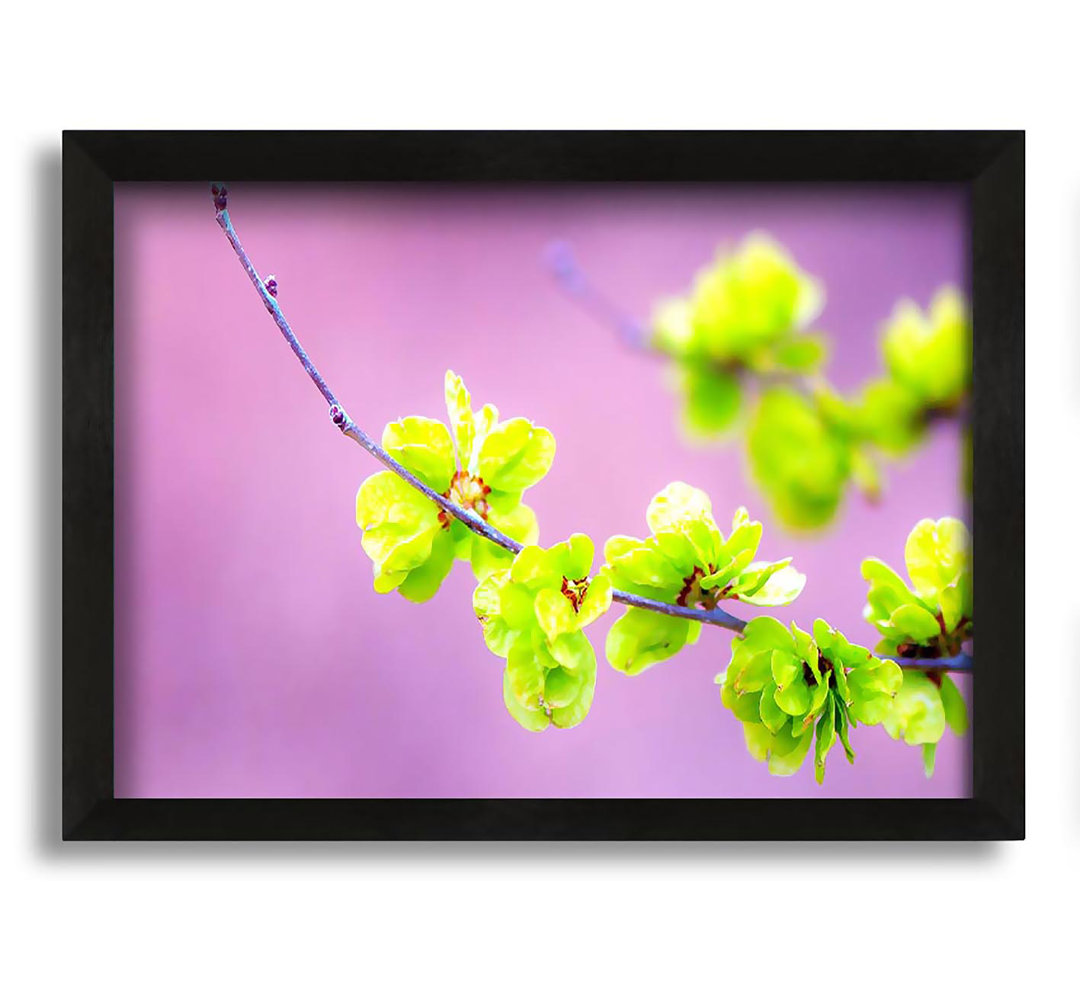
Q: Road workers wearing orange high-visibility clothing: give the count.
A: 0